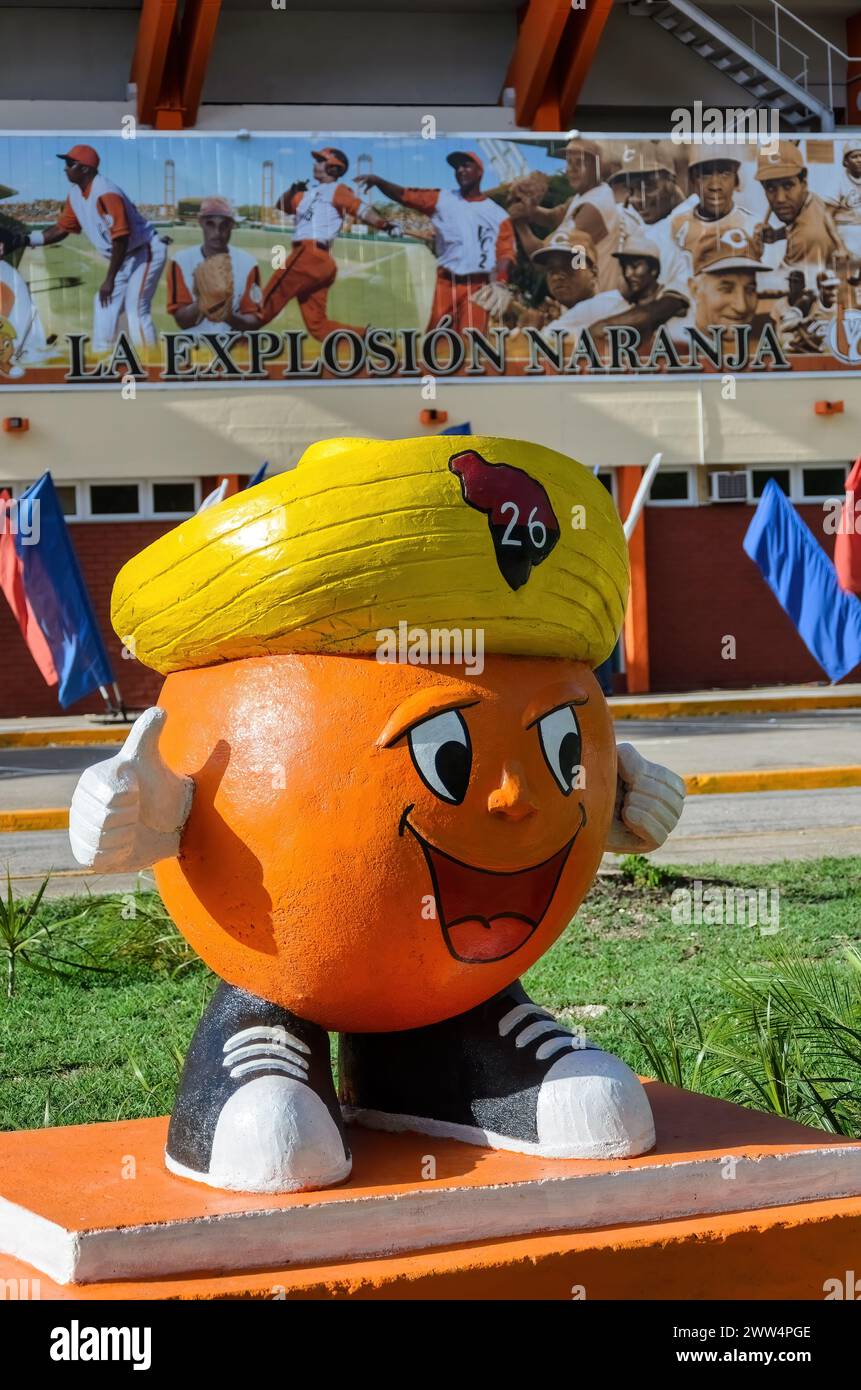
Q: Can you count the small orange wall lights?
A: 3